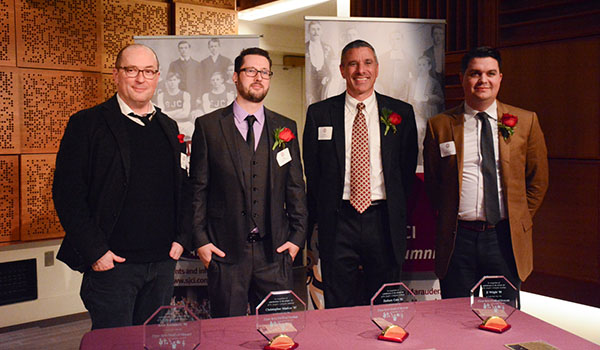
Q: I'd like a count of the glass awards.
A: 4